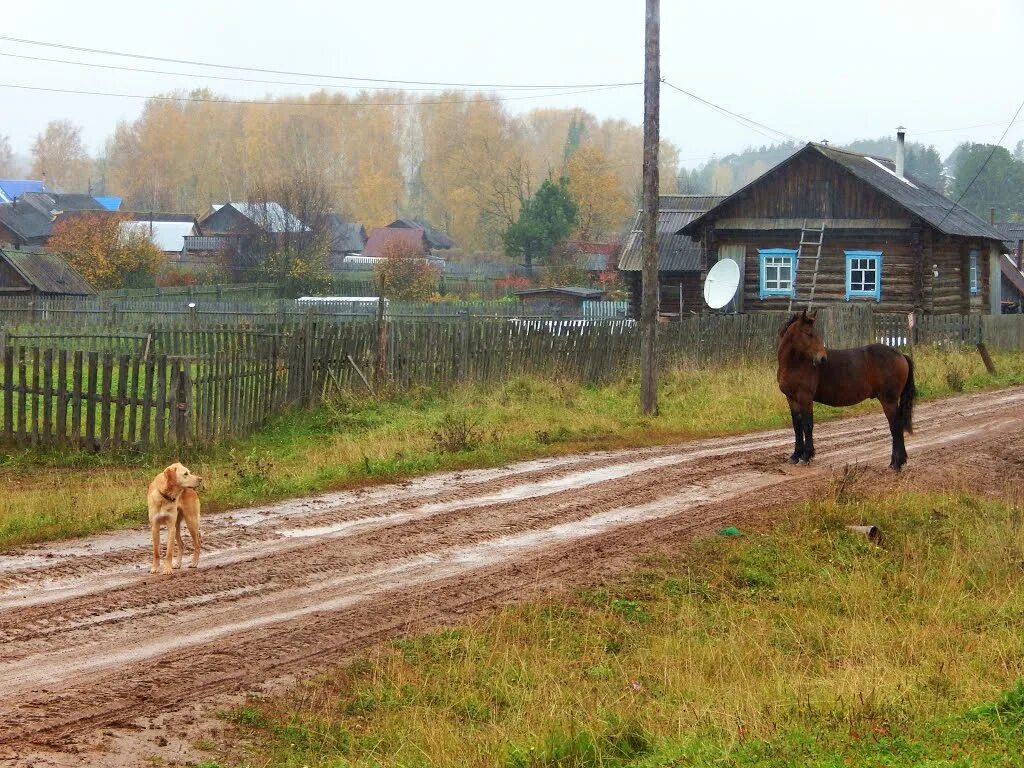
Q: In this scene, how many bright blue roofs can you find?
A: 2